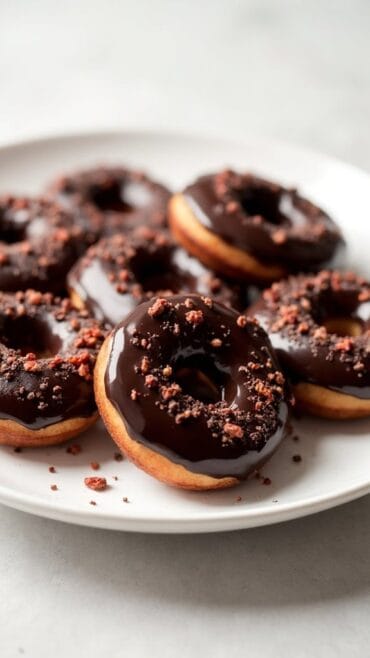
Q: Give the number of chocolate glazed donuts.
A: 7